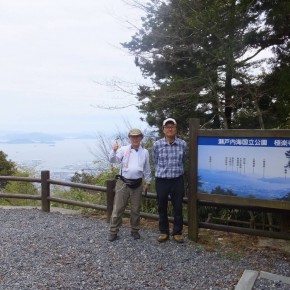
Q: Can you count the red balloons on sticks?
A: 0